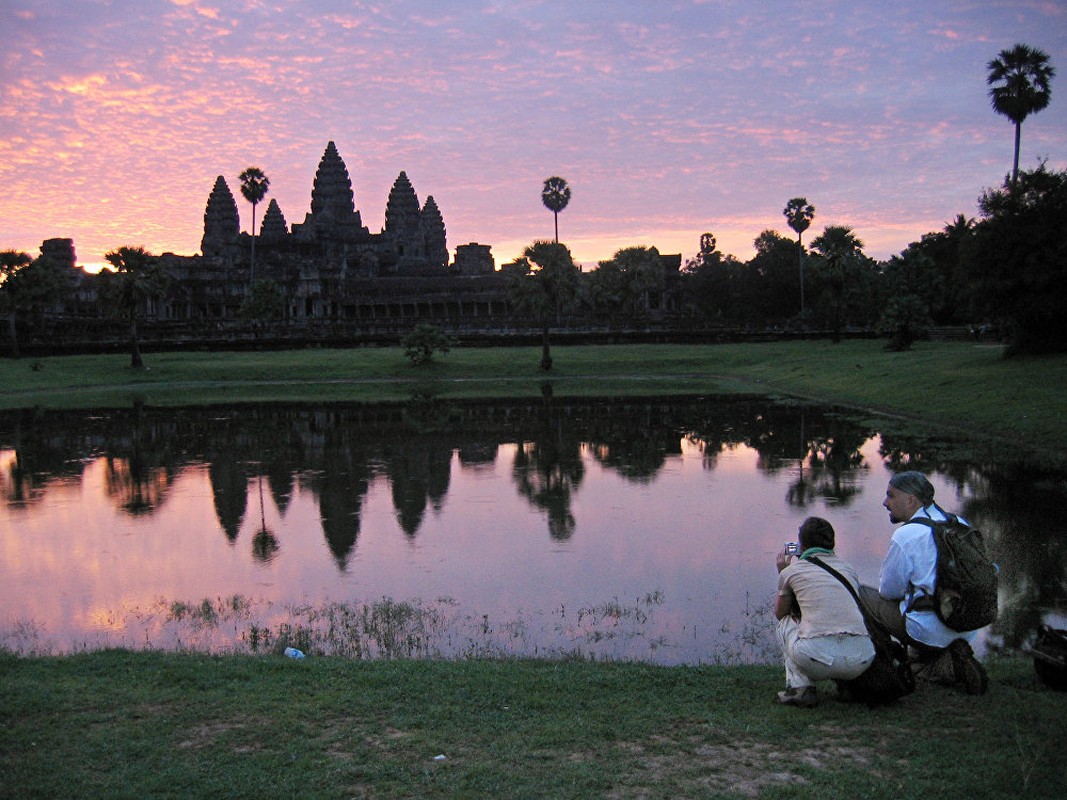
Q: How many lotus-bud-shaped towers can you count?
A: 5